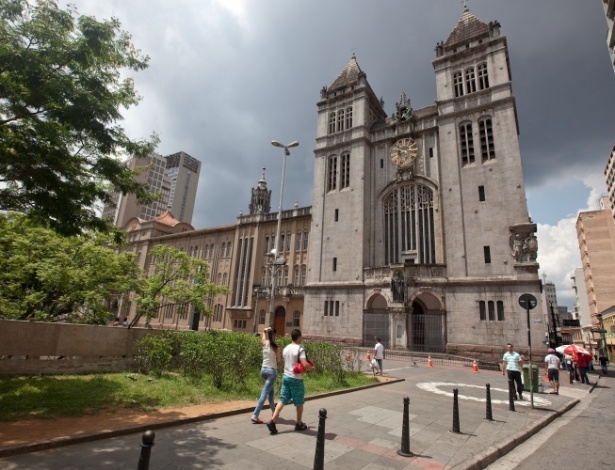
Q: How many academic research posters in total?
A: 0